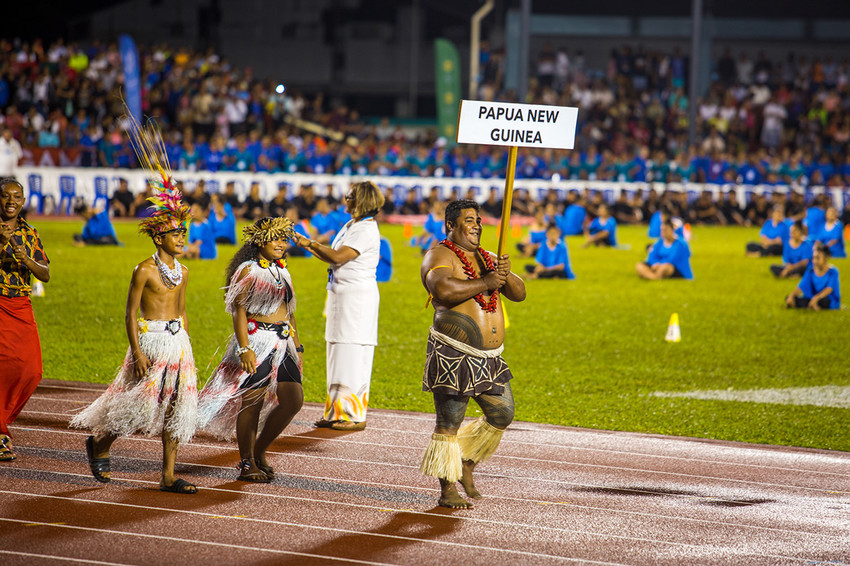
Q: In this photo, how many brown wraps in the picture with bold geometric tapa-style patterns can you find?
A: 1